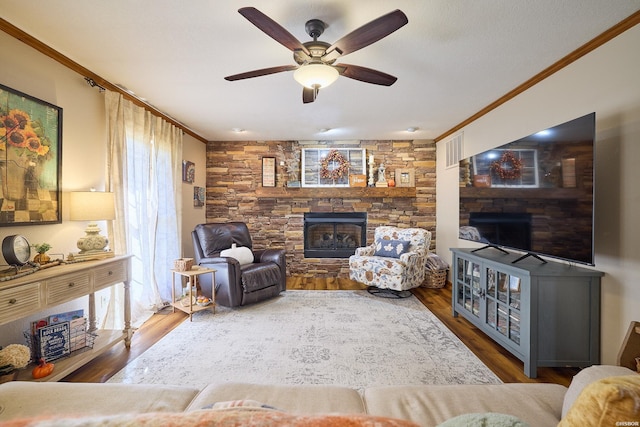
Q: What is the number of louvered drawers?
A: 3